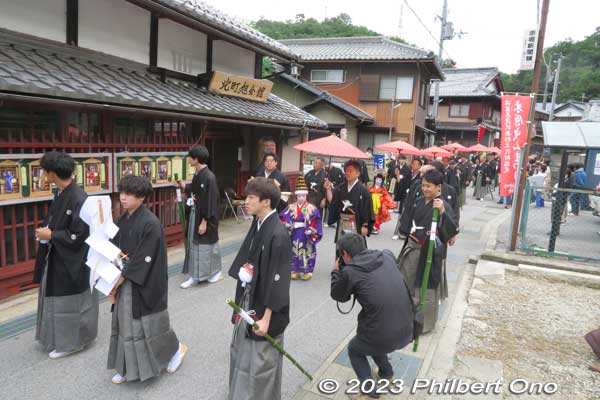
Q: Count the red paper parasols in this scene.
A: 6